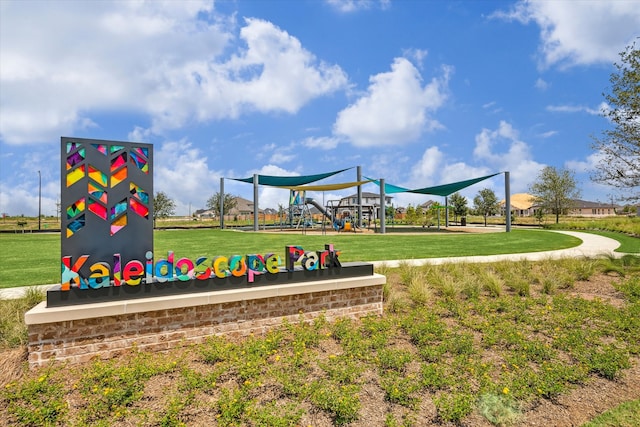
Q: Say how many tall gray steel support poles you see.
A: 6